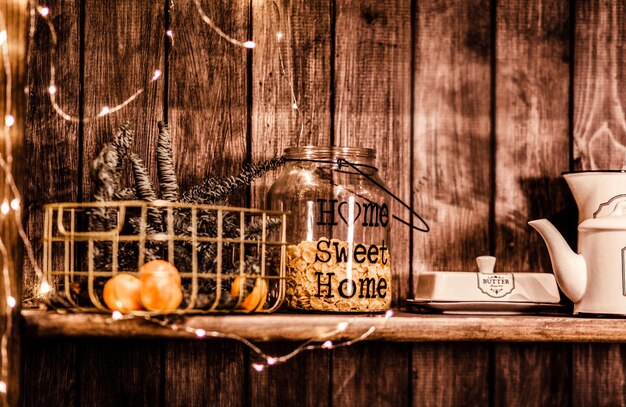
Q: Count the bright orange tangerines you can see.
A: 4